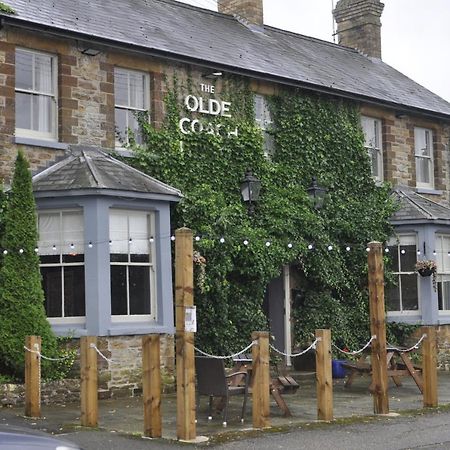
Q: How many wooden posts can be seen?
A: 8